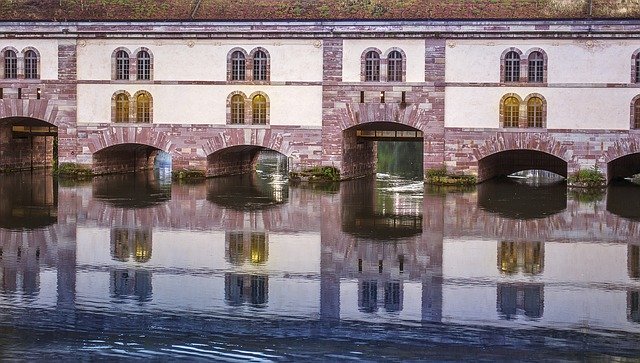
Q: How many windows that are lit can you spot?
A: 6